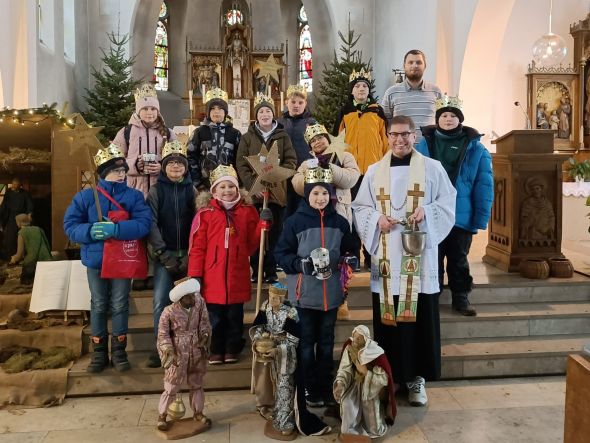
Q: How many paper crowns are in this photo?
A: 11